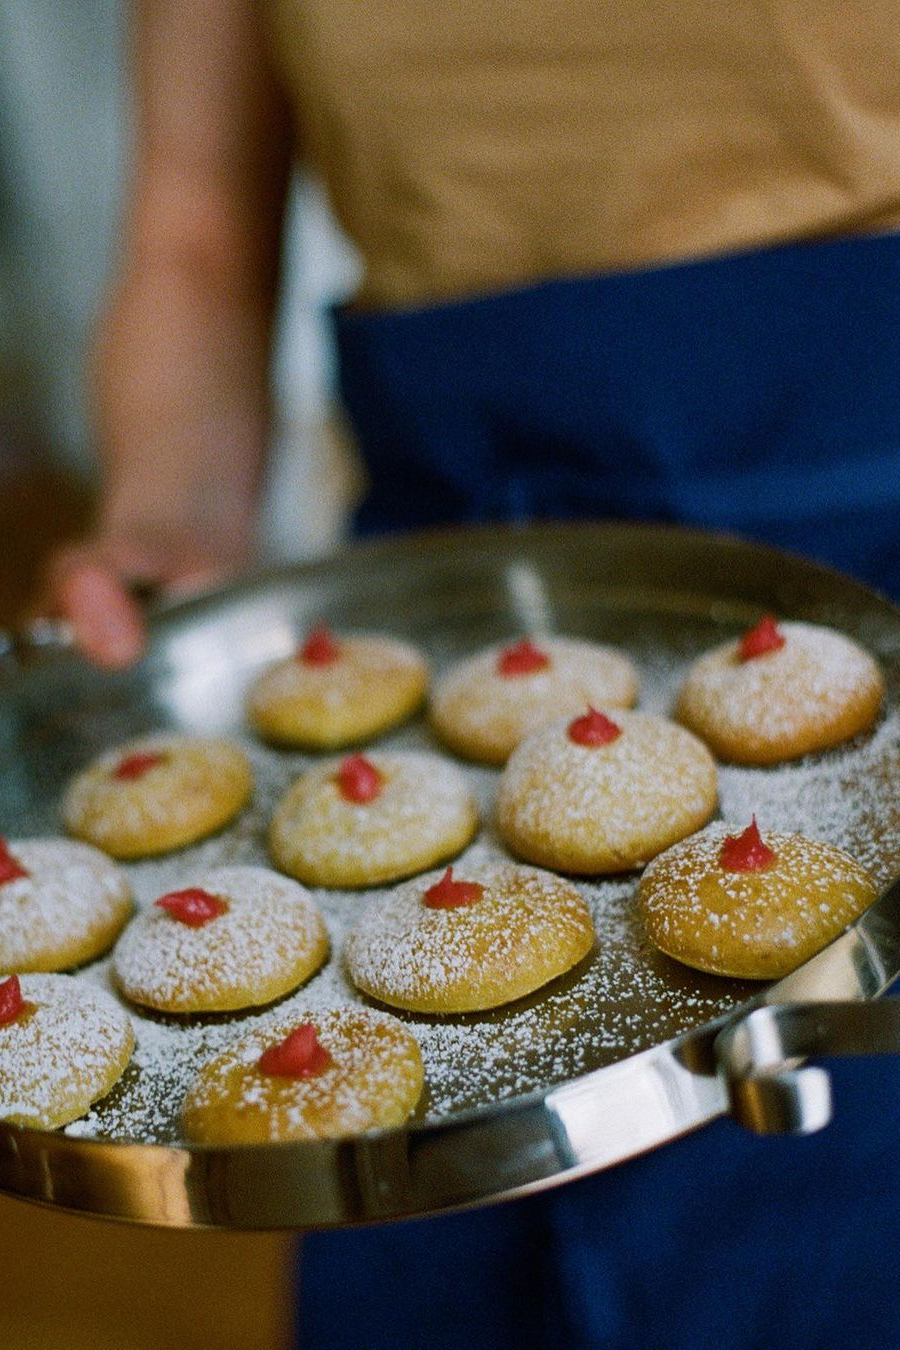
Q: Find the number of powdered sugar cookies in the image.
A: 12